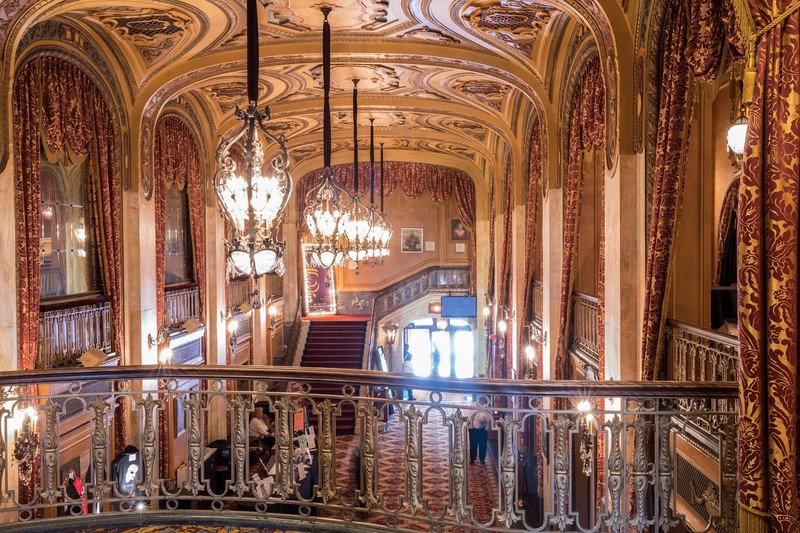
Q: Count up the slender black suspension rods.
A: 5